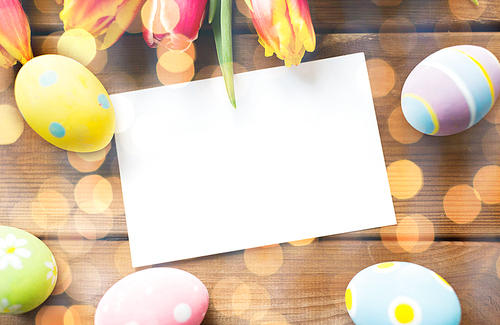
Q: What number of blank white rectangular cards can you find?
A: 1